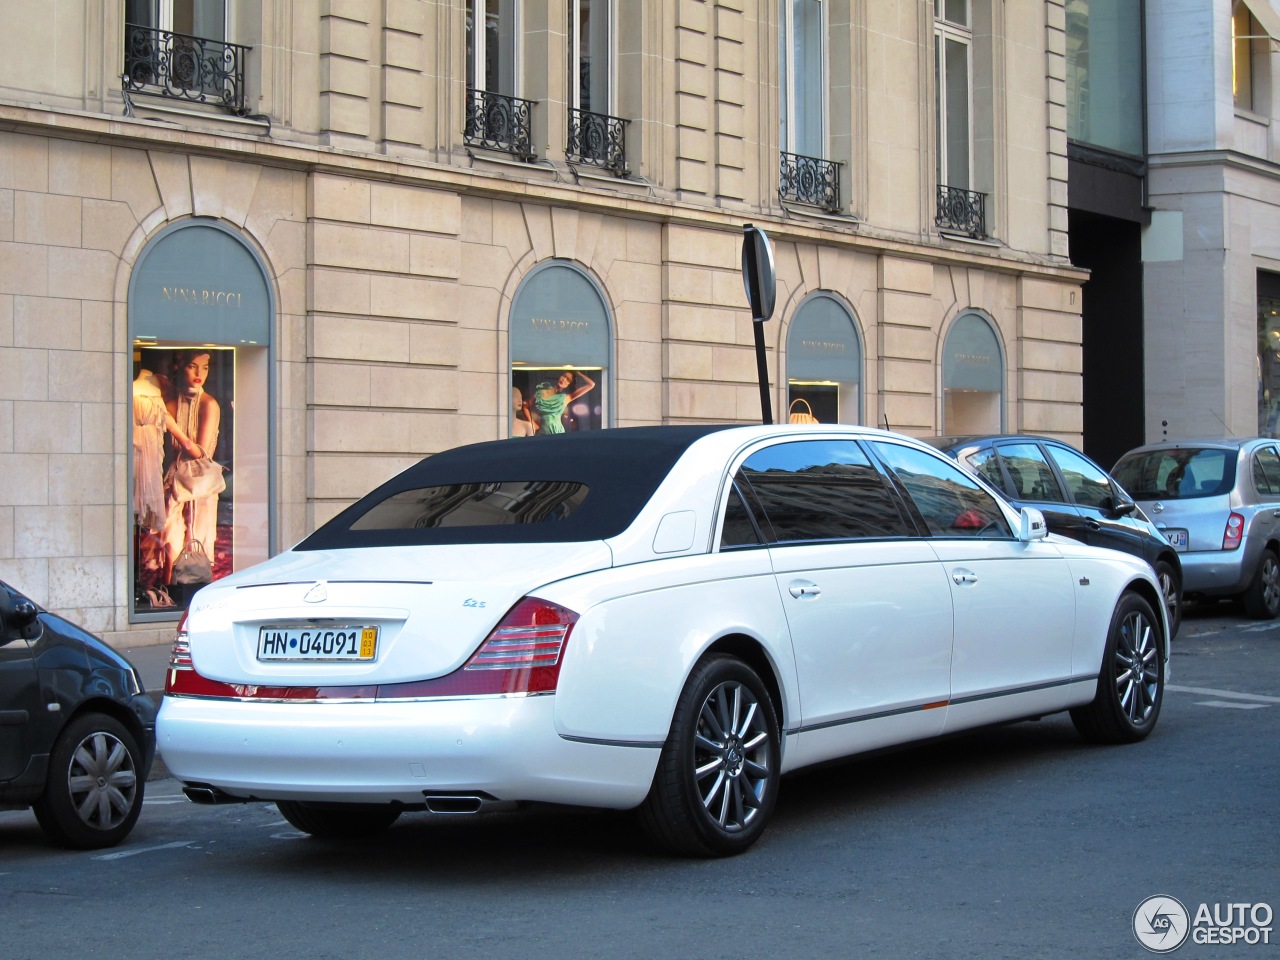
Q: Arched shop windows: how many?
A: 4